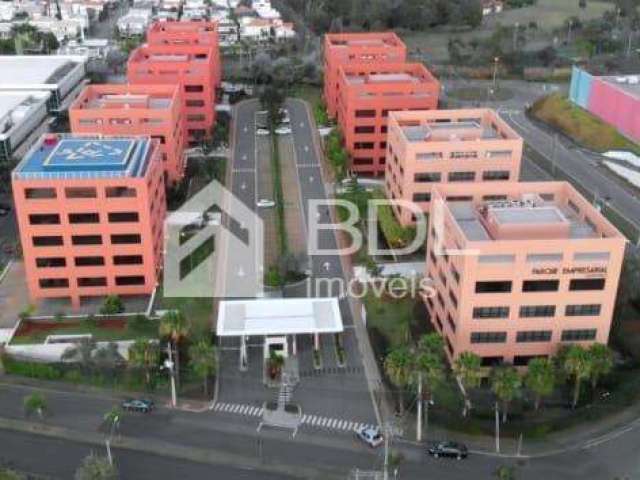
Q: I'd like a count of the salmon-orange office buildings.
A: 8